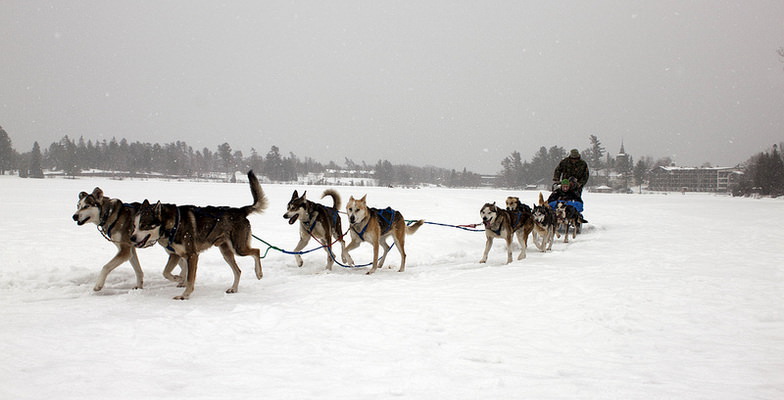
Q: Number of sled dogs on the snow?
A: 8